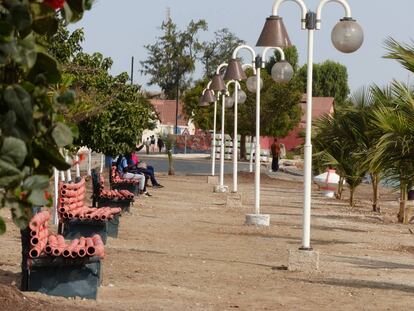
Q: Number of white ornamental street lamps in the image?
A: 5